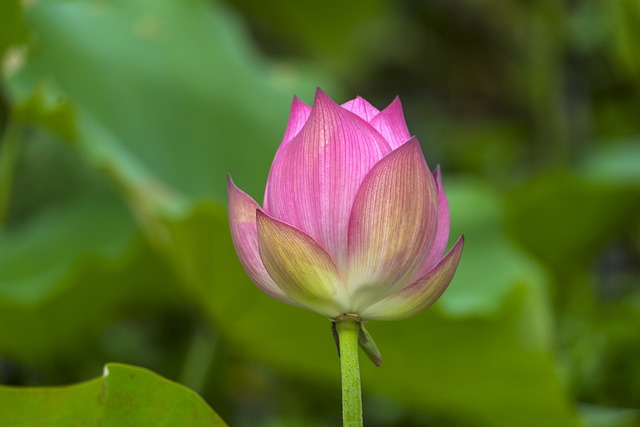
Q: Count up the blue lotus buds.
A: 0